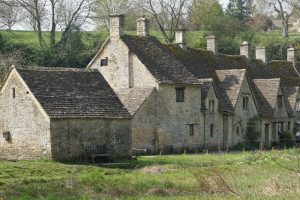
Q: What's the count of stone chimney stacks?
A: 7